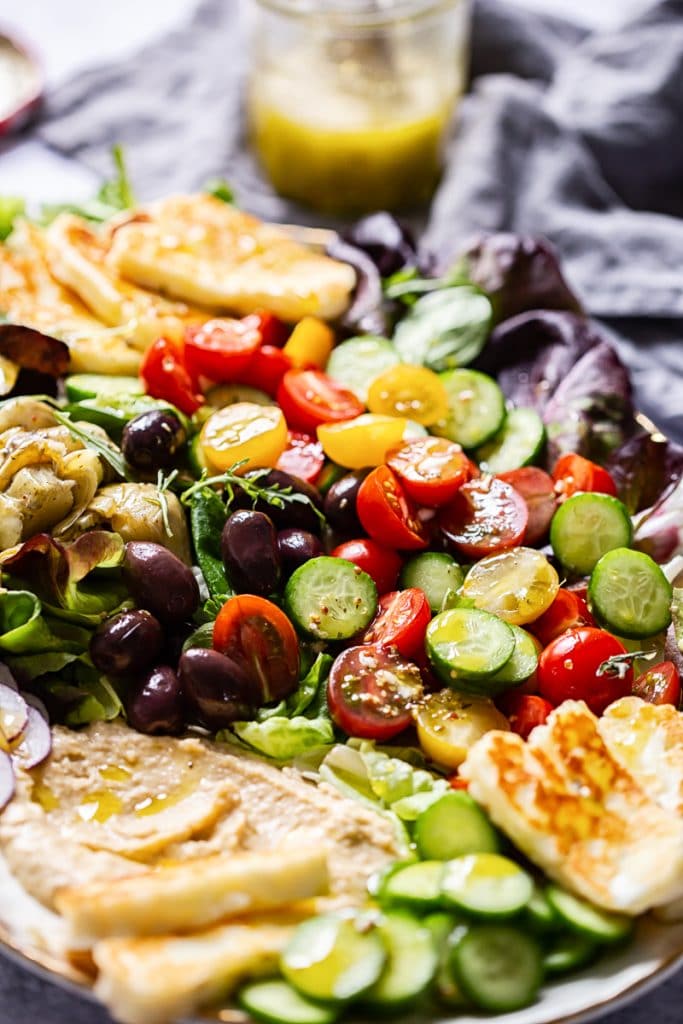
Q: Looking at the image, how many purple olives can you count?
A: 9